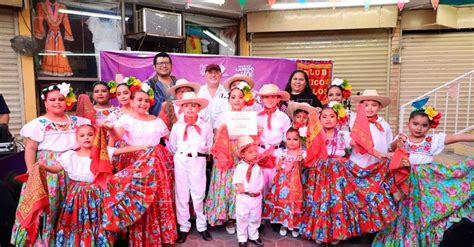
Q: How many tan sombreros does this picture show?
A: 7